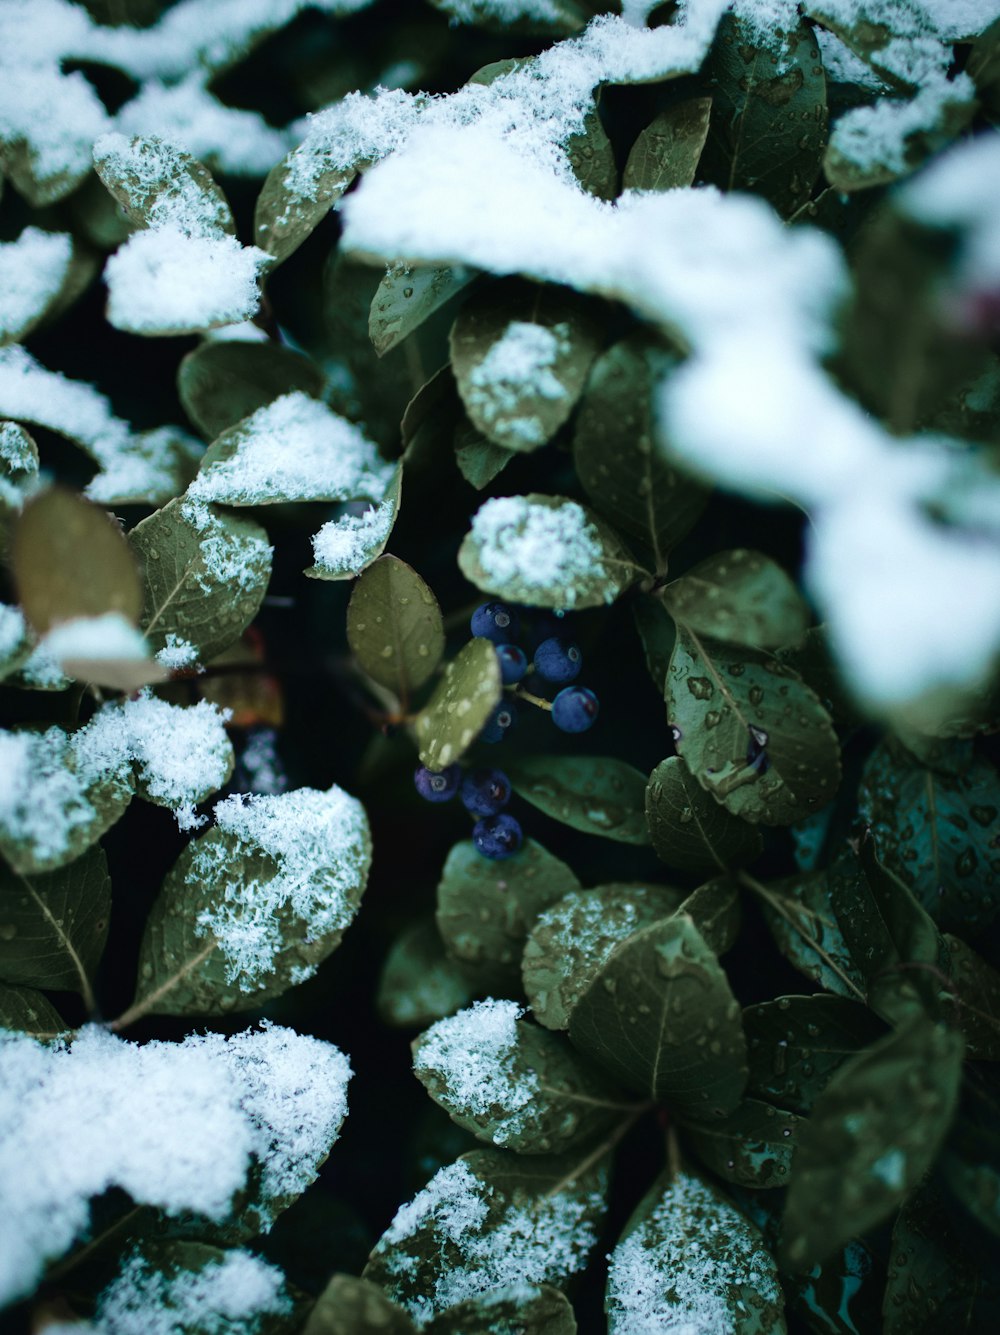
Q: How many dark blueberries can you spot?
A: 8